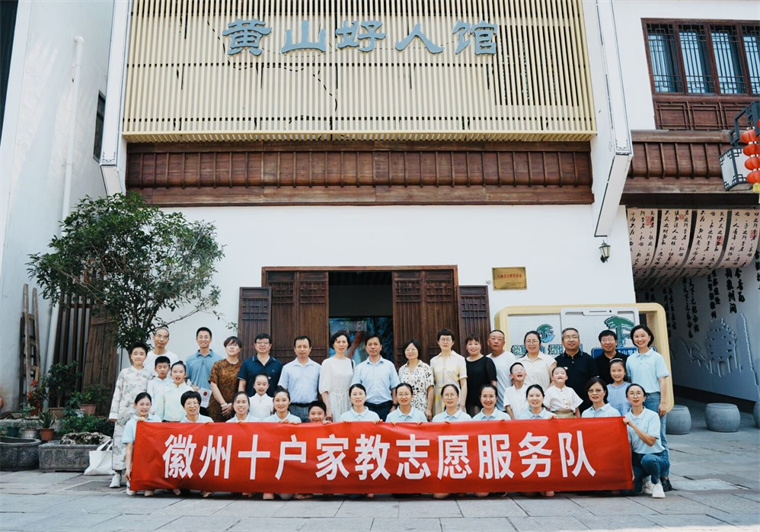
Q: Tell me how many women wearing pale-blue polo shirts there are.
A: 12